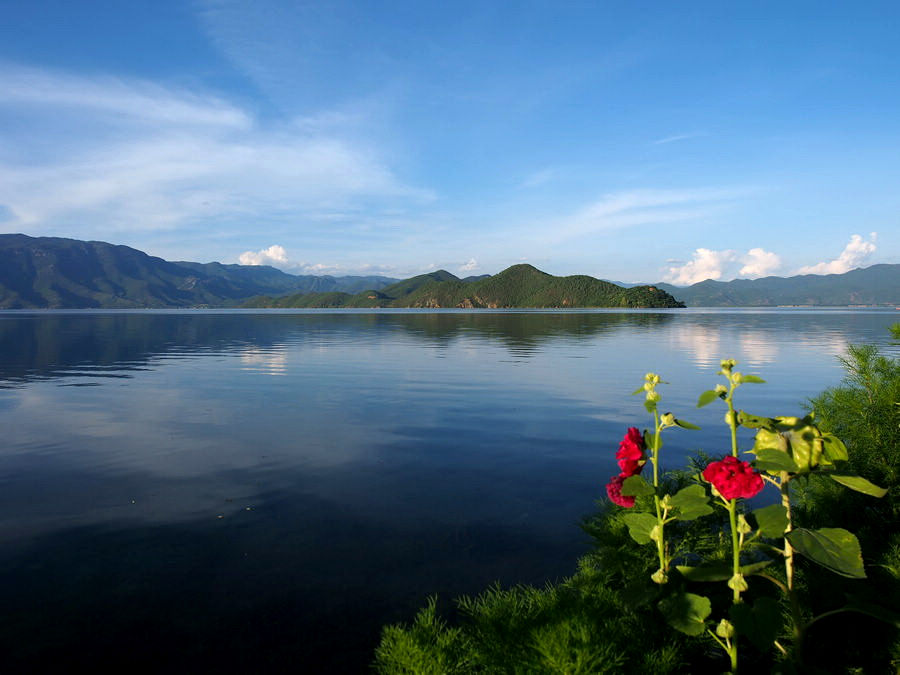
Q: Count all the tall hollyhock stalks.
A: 2